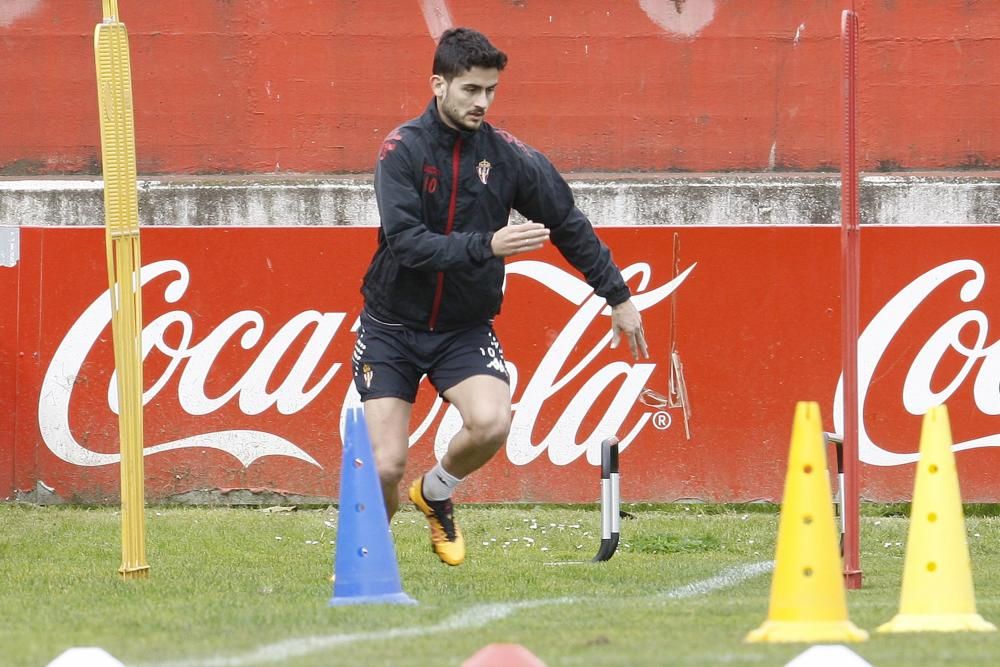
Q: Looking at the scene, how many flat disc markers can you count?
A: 3